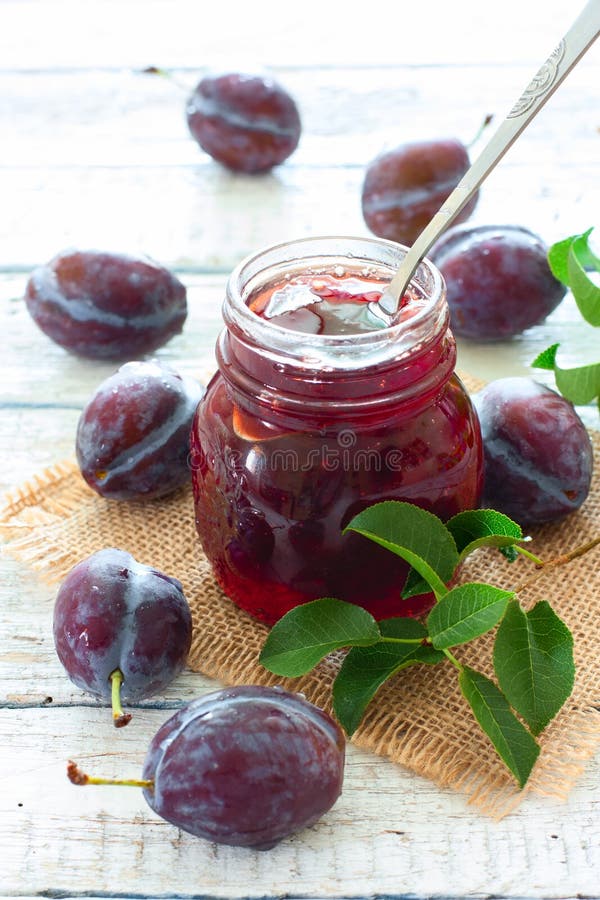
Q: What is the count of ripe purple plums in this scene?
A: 8